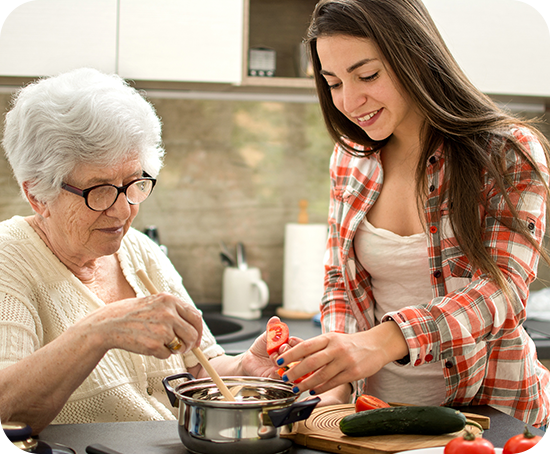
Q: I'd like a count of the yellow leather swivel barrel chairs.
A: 0